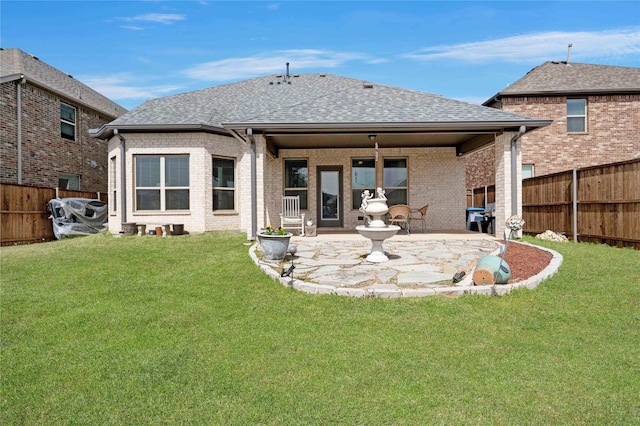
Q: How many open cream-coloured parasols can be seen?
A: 0